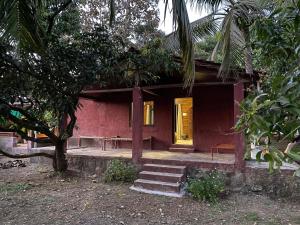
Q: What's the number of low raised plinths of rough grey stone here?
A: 1